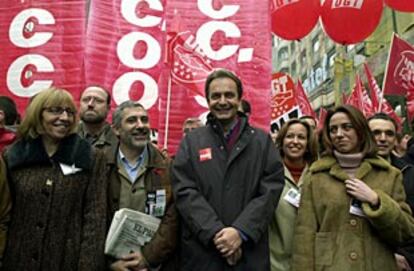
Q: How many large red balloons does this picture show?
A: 3